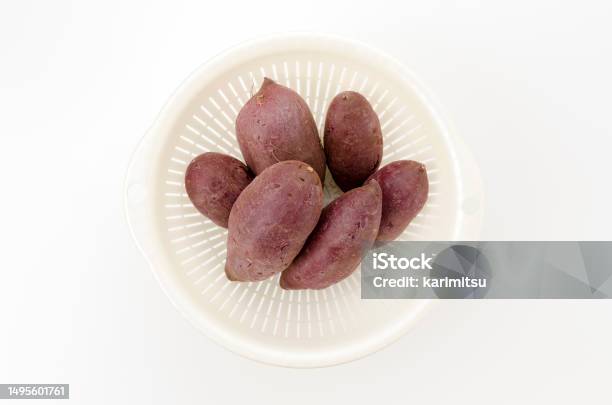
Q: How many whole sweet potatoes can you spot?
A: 6